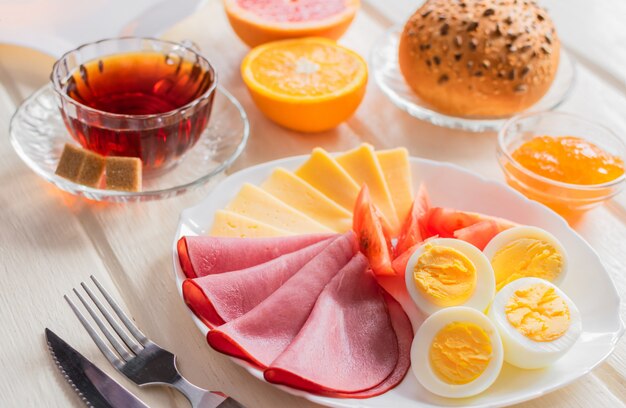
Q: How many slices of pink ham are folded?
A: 4